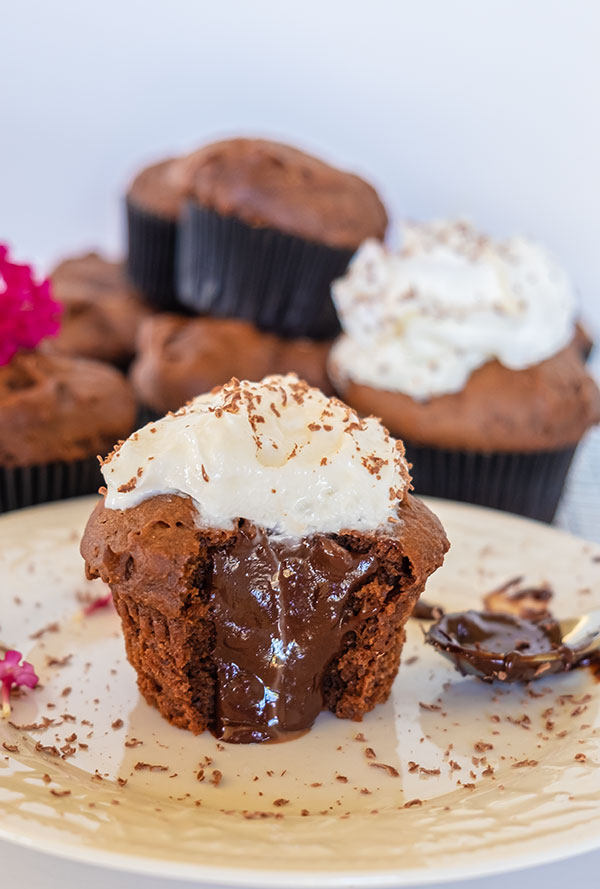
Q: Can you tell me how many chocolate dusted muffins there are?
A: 2